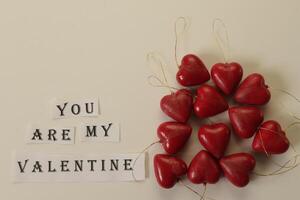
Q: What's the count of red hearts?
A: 12